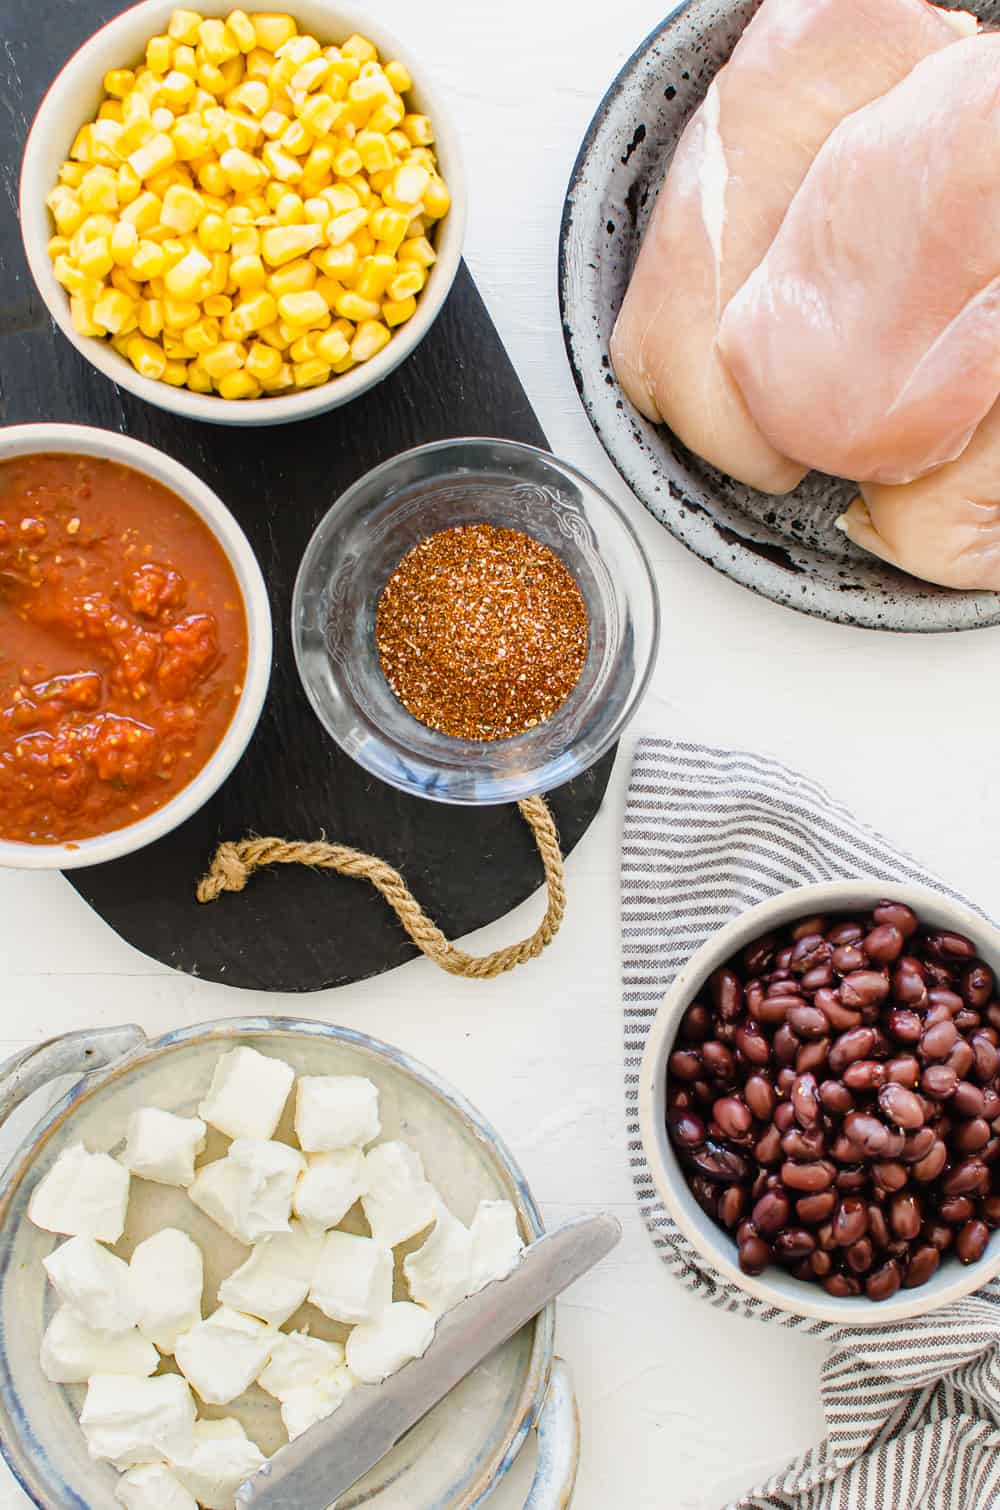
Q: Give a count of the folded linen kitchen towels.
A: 1